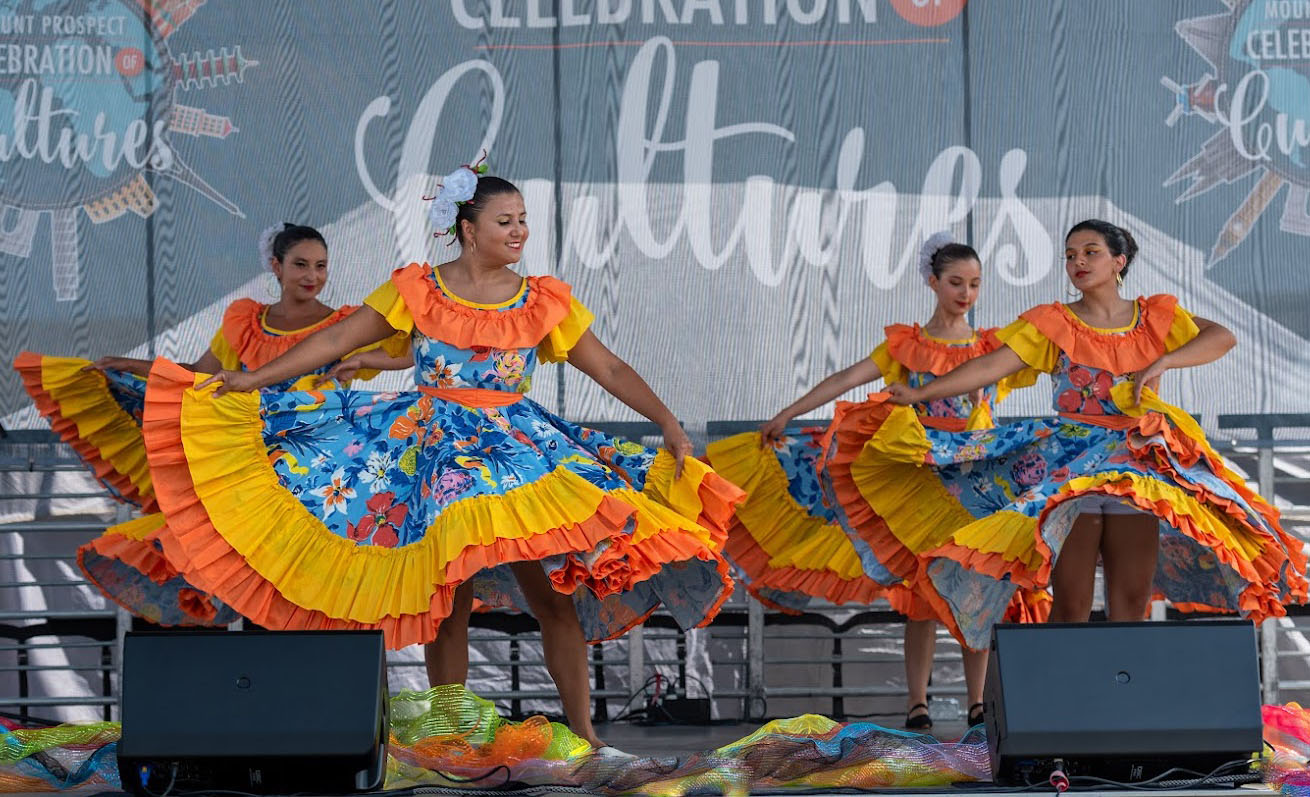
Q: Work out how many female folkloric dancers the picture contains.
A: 4